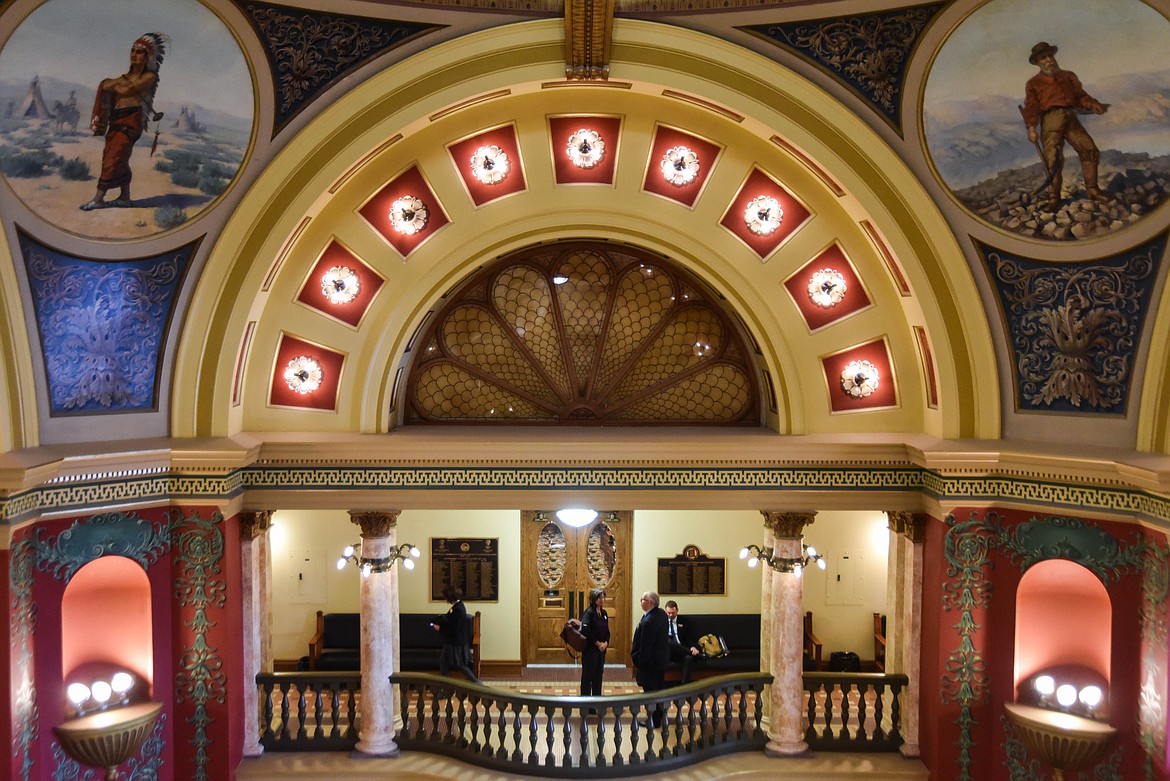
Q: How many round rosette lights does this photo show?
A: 9